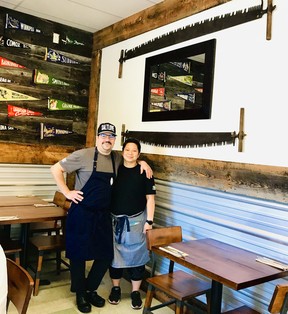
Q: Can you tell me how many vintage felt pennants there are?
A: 12